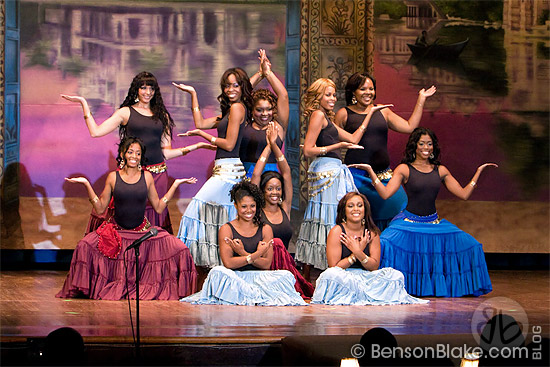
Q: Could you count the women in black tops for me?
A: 10